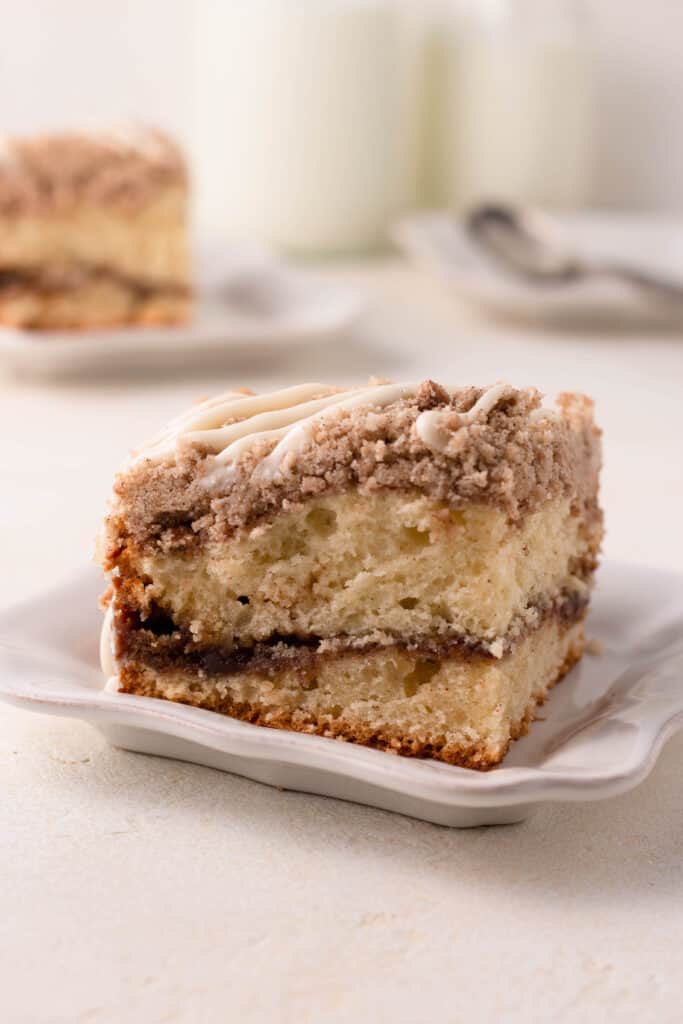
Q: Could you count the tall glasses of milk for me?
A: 2